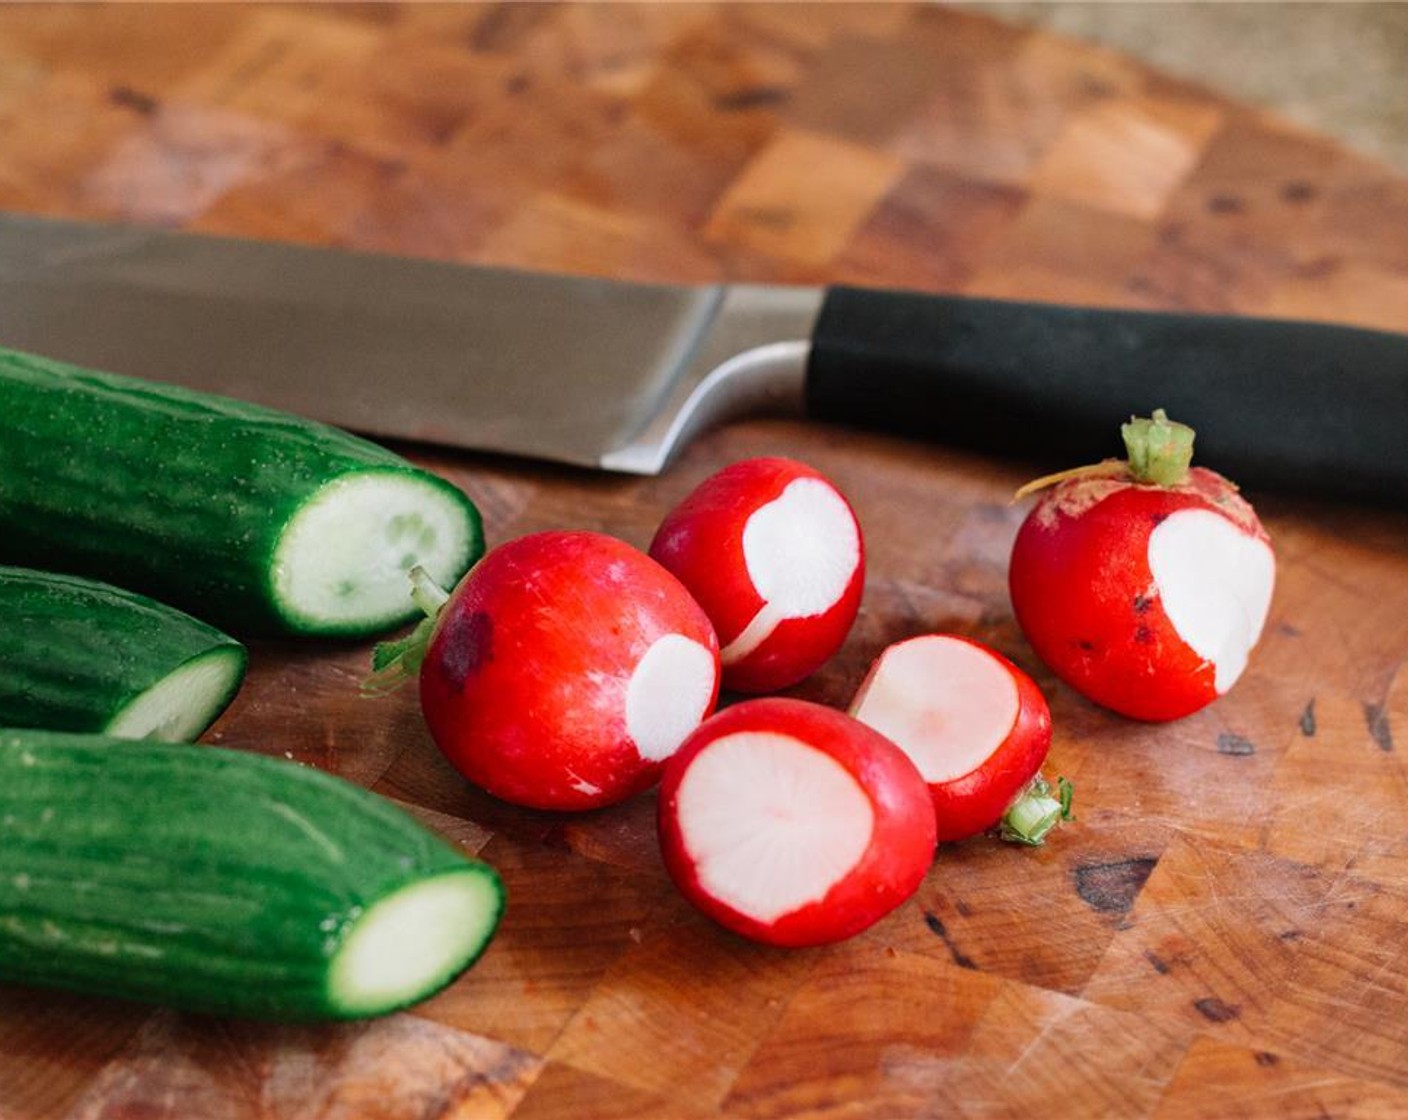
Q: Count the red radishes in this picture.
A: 5